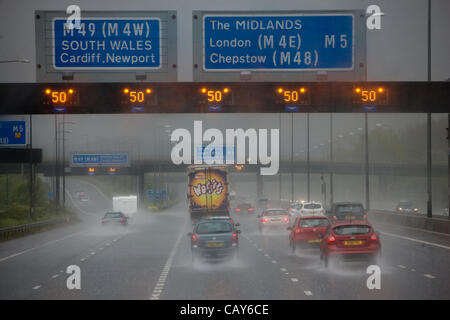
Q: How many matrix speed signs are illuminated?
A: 5